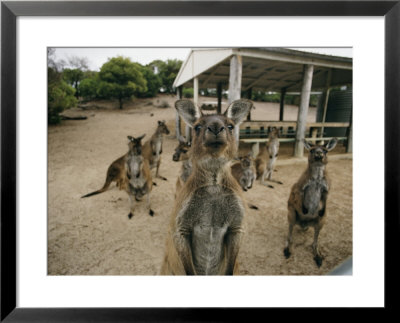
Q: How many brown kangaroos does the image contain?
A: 7